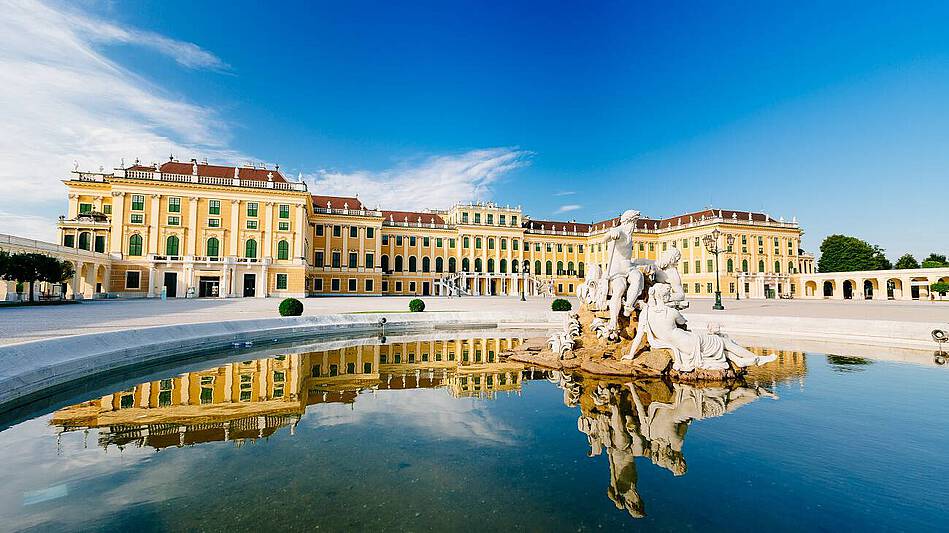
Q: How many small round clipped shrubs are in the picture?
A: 3